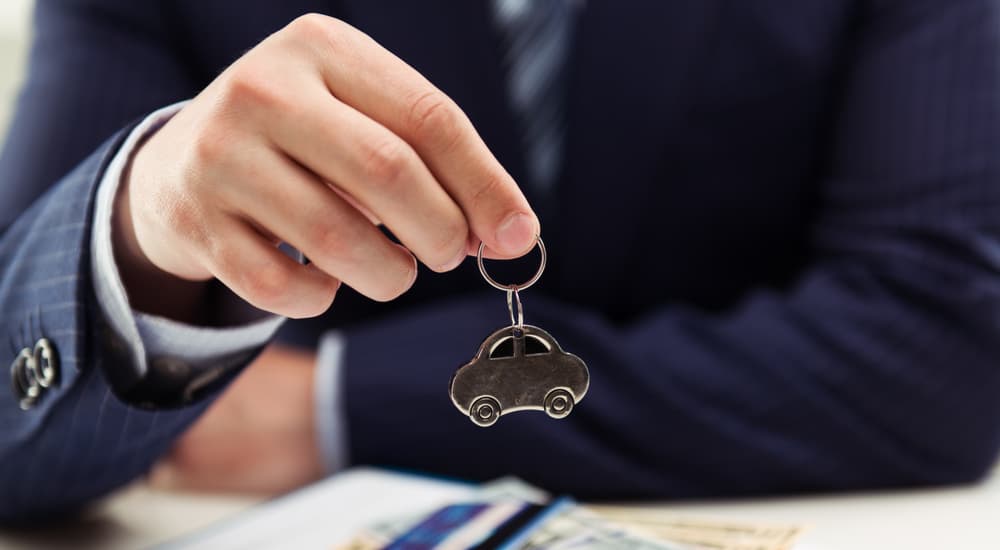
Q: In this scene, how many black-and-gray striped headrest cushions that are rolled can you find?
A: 0